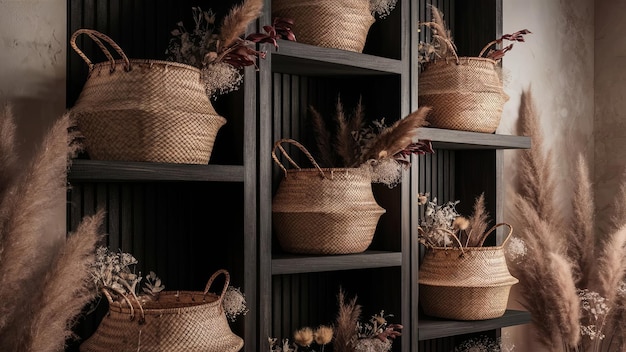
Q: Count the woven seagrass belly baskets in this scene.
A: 6